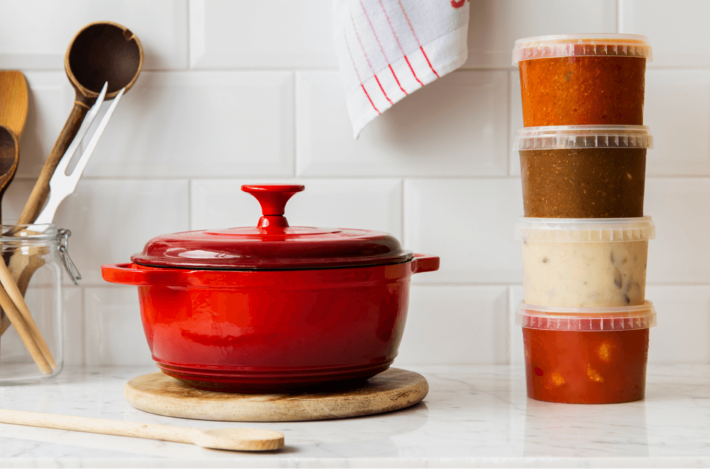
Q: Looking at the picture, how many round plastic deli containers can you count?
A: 4